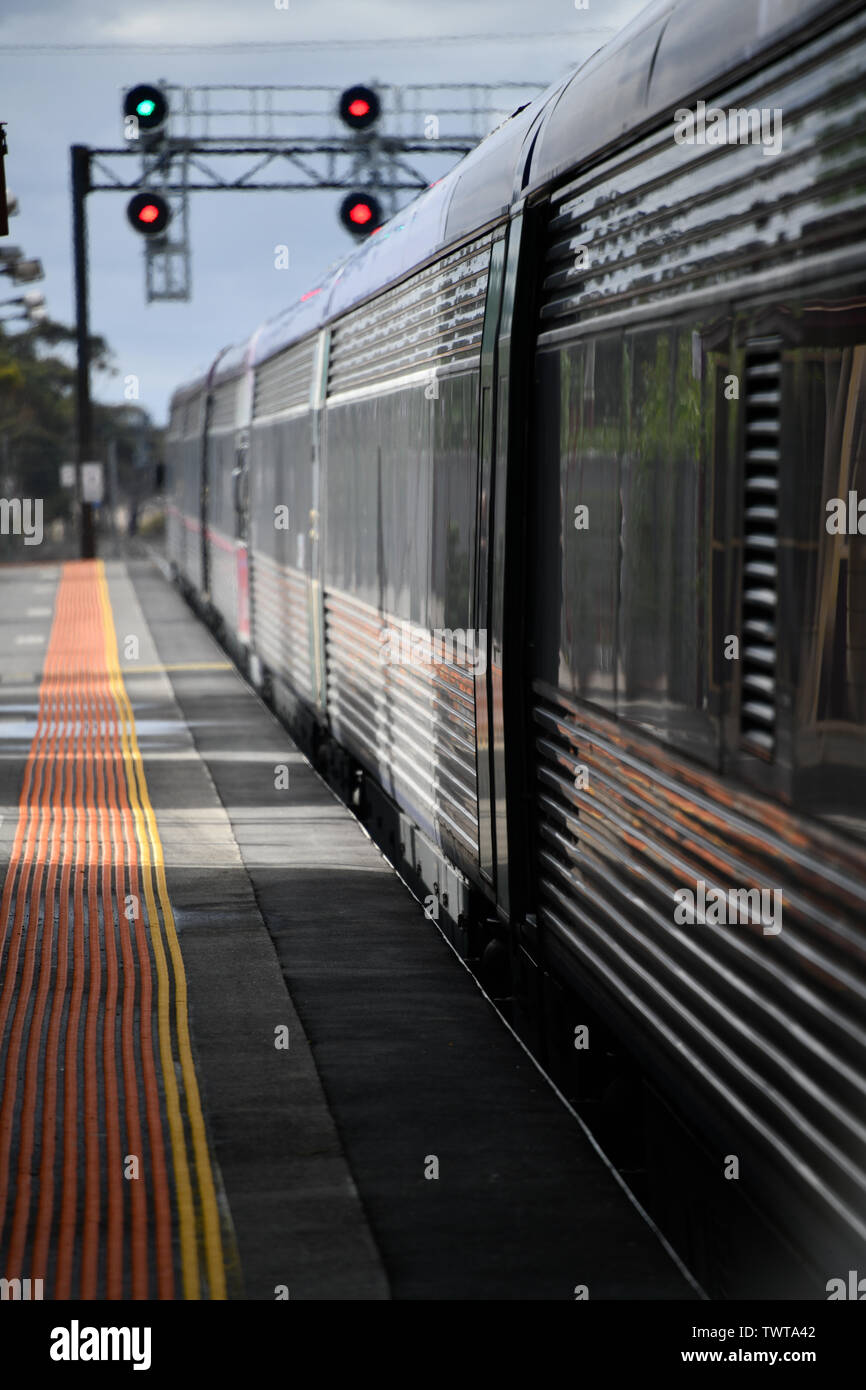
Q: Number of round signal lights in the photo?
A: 4